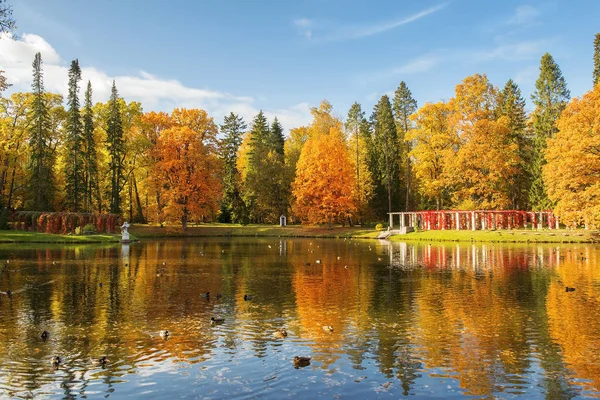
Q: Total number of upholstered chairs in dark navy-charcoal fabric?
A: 0